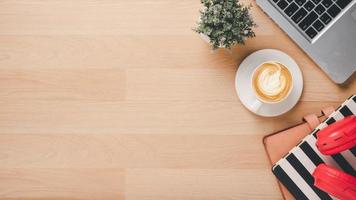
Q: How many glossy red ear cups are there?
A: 2